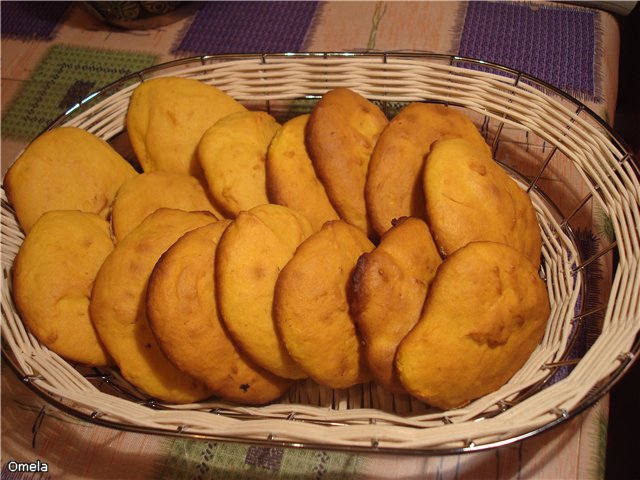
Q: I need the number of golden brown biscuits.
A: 15